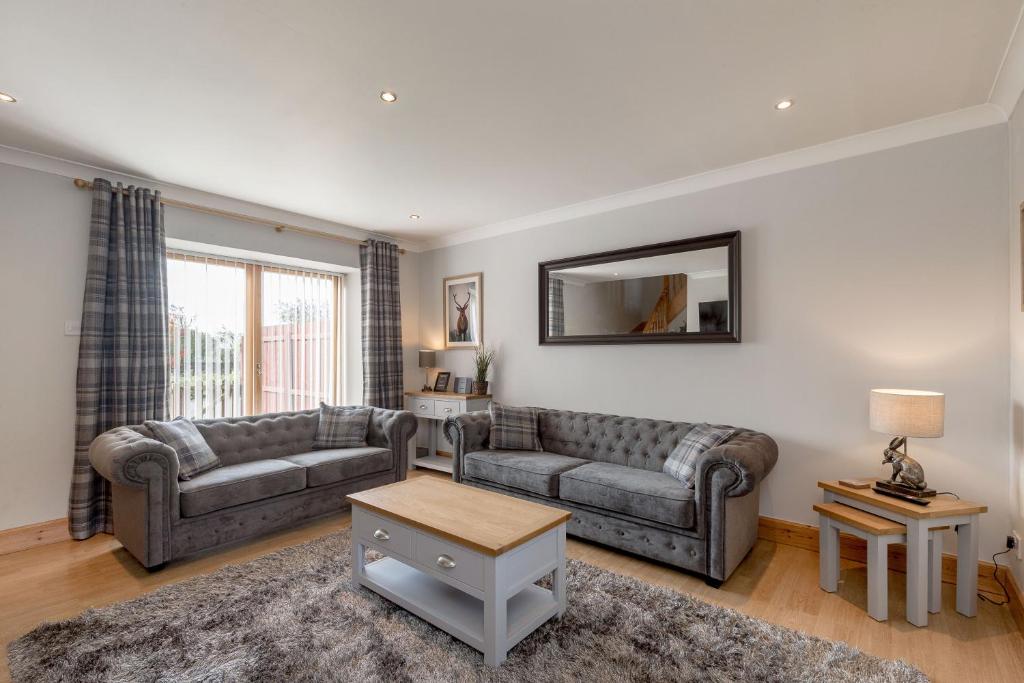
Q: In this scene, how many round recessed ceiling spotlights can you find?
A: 4